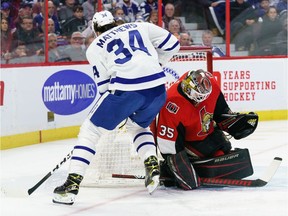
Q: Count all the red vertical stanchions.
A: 4